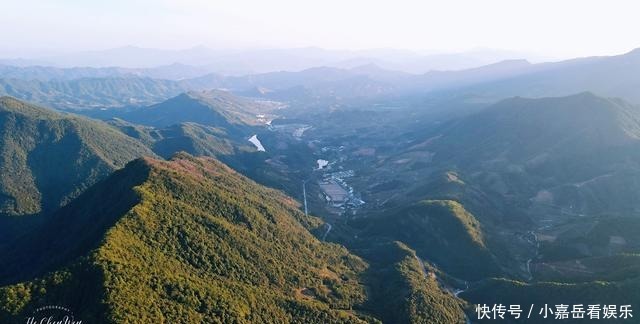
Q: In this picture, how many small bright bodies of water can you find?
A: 2